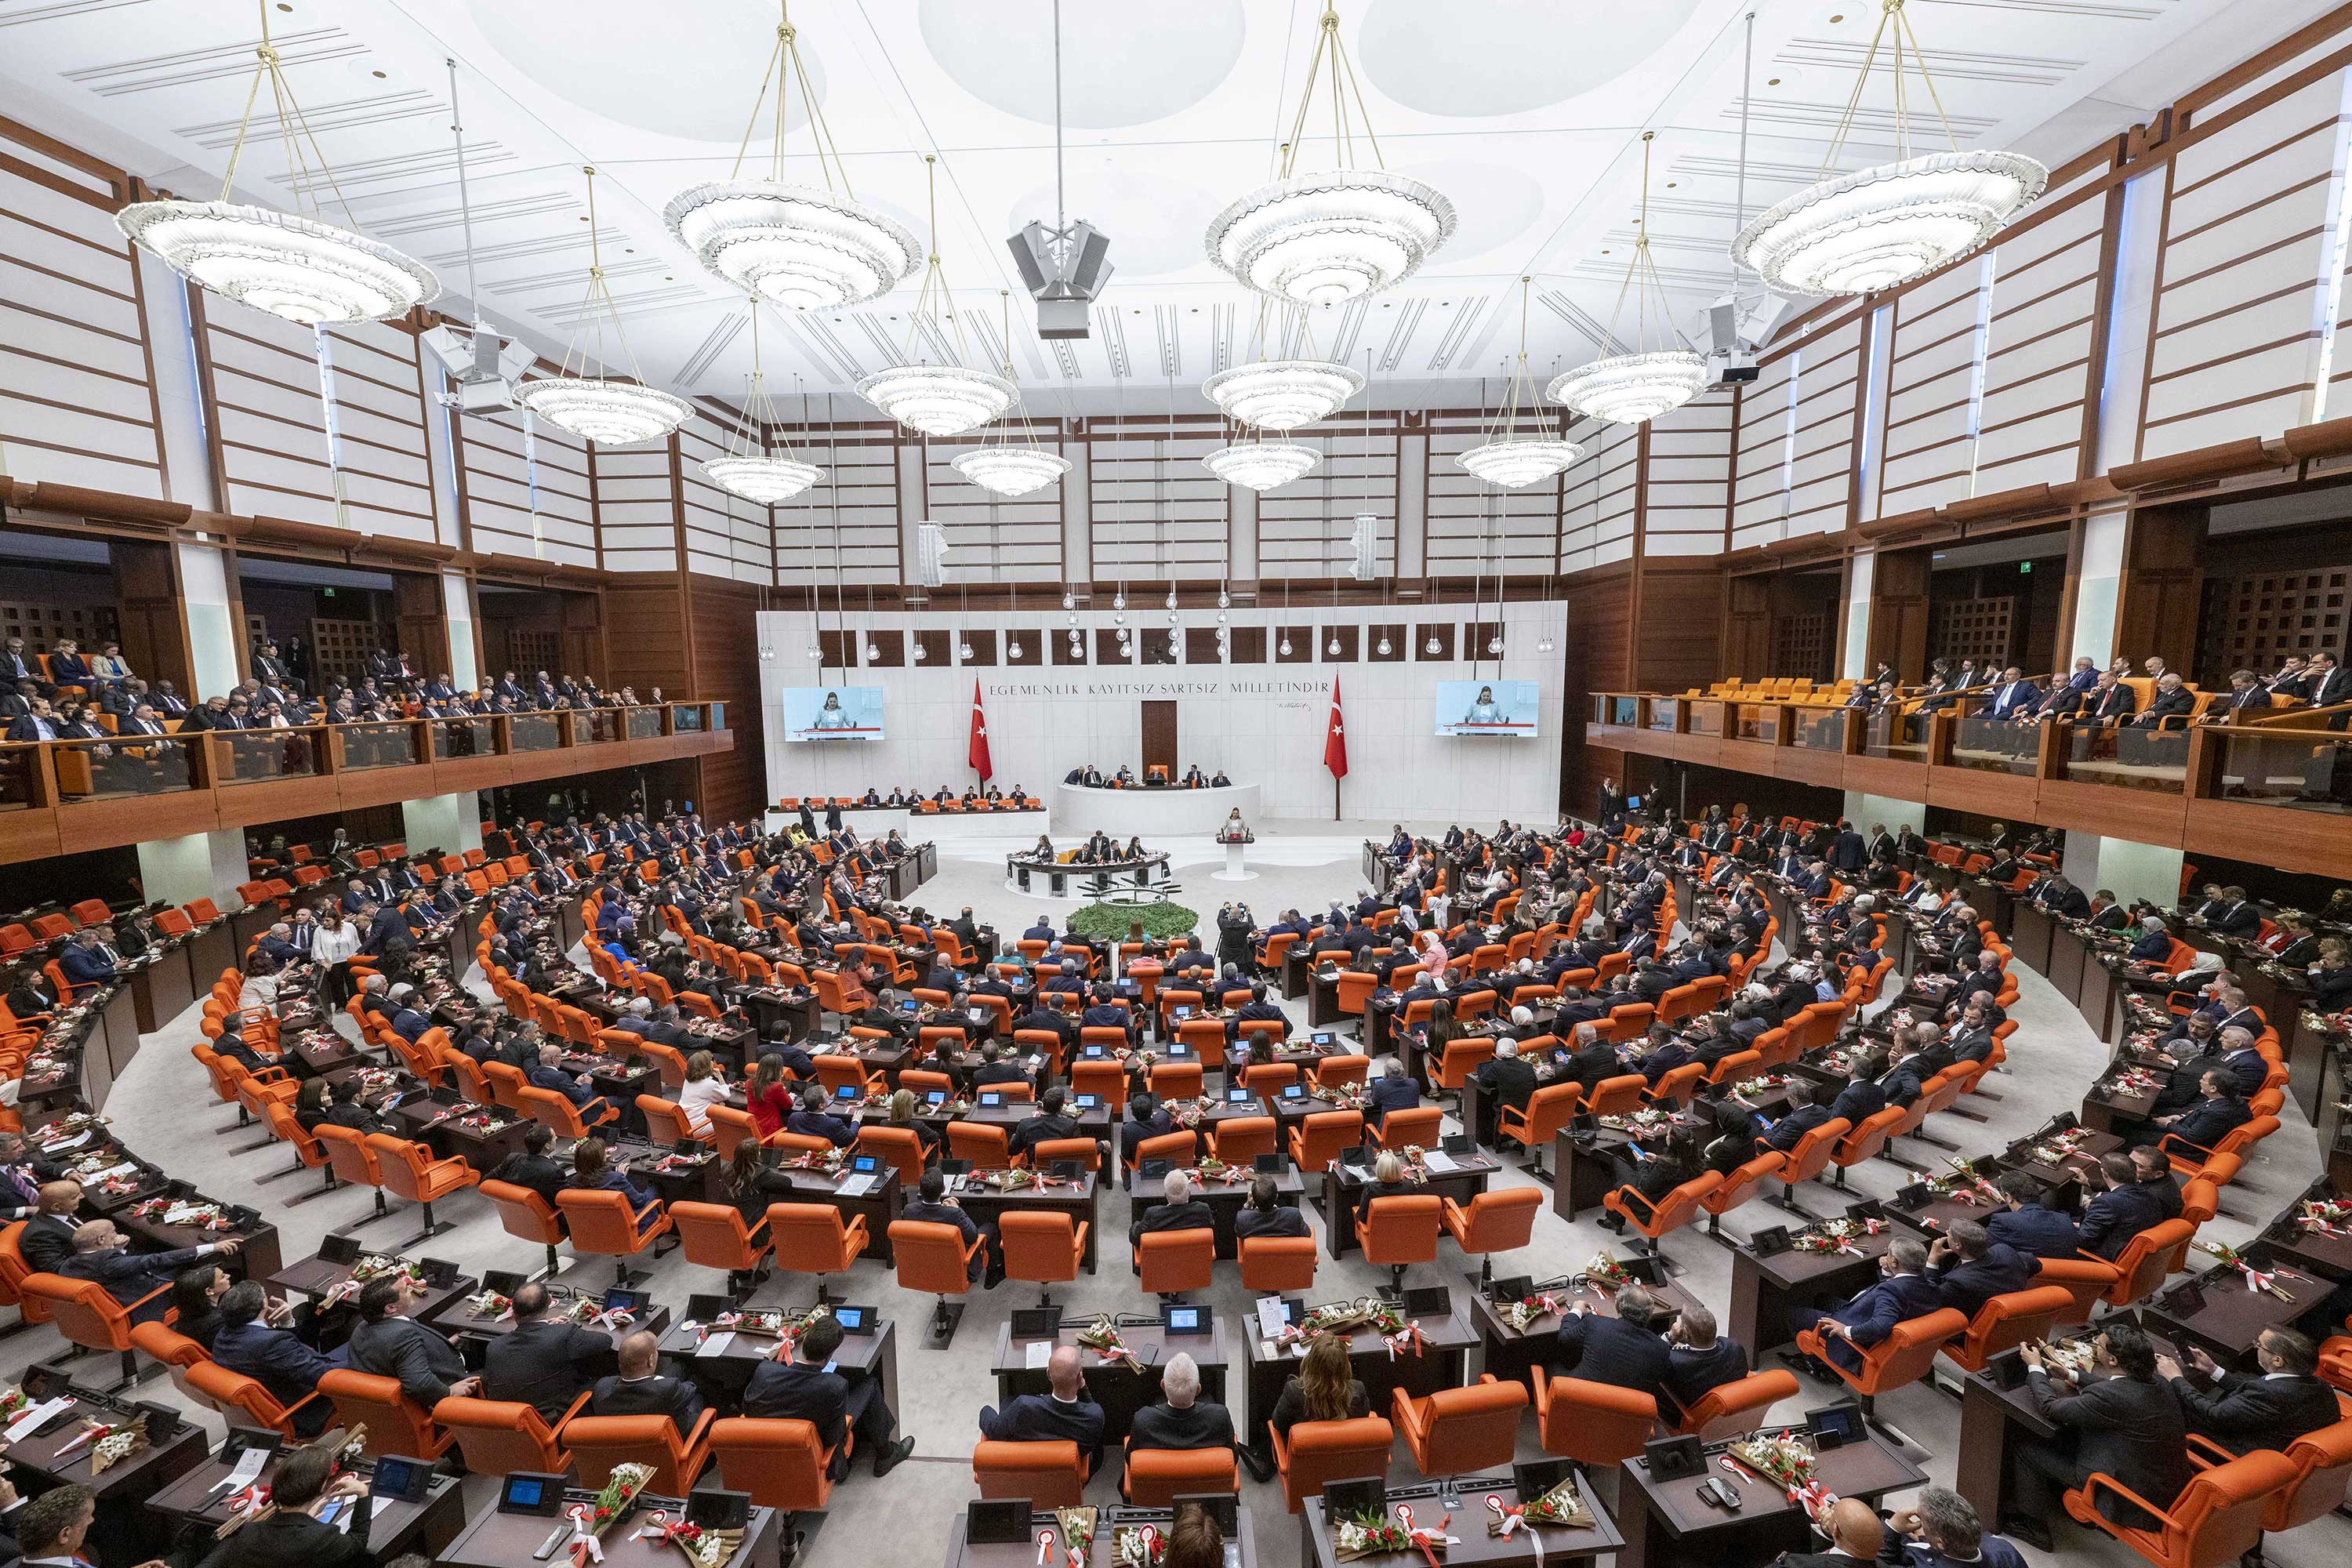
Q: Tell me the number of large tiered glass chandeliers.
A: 12